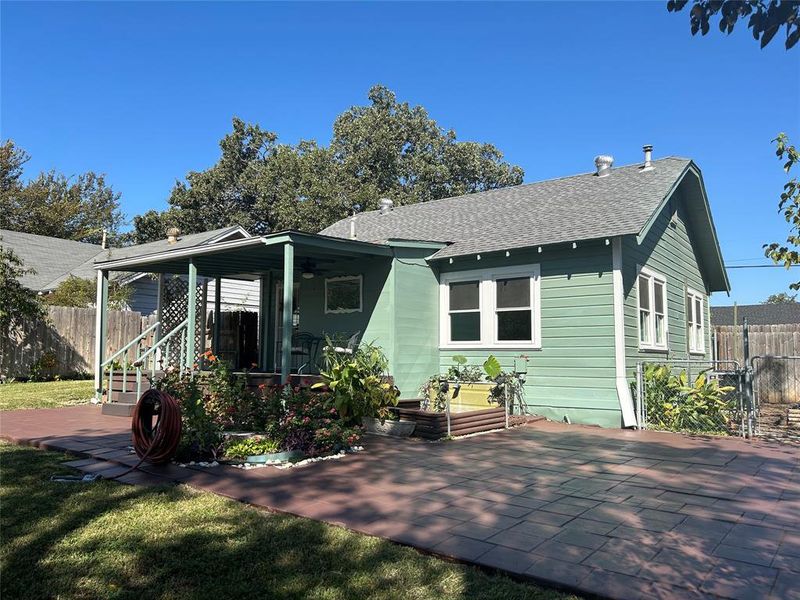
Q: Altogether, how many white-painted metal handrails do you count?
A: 2